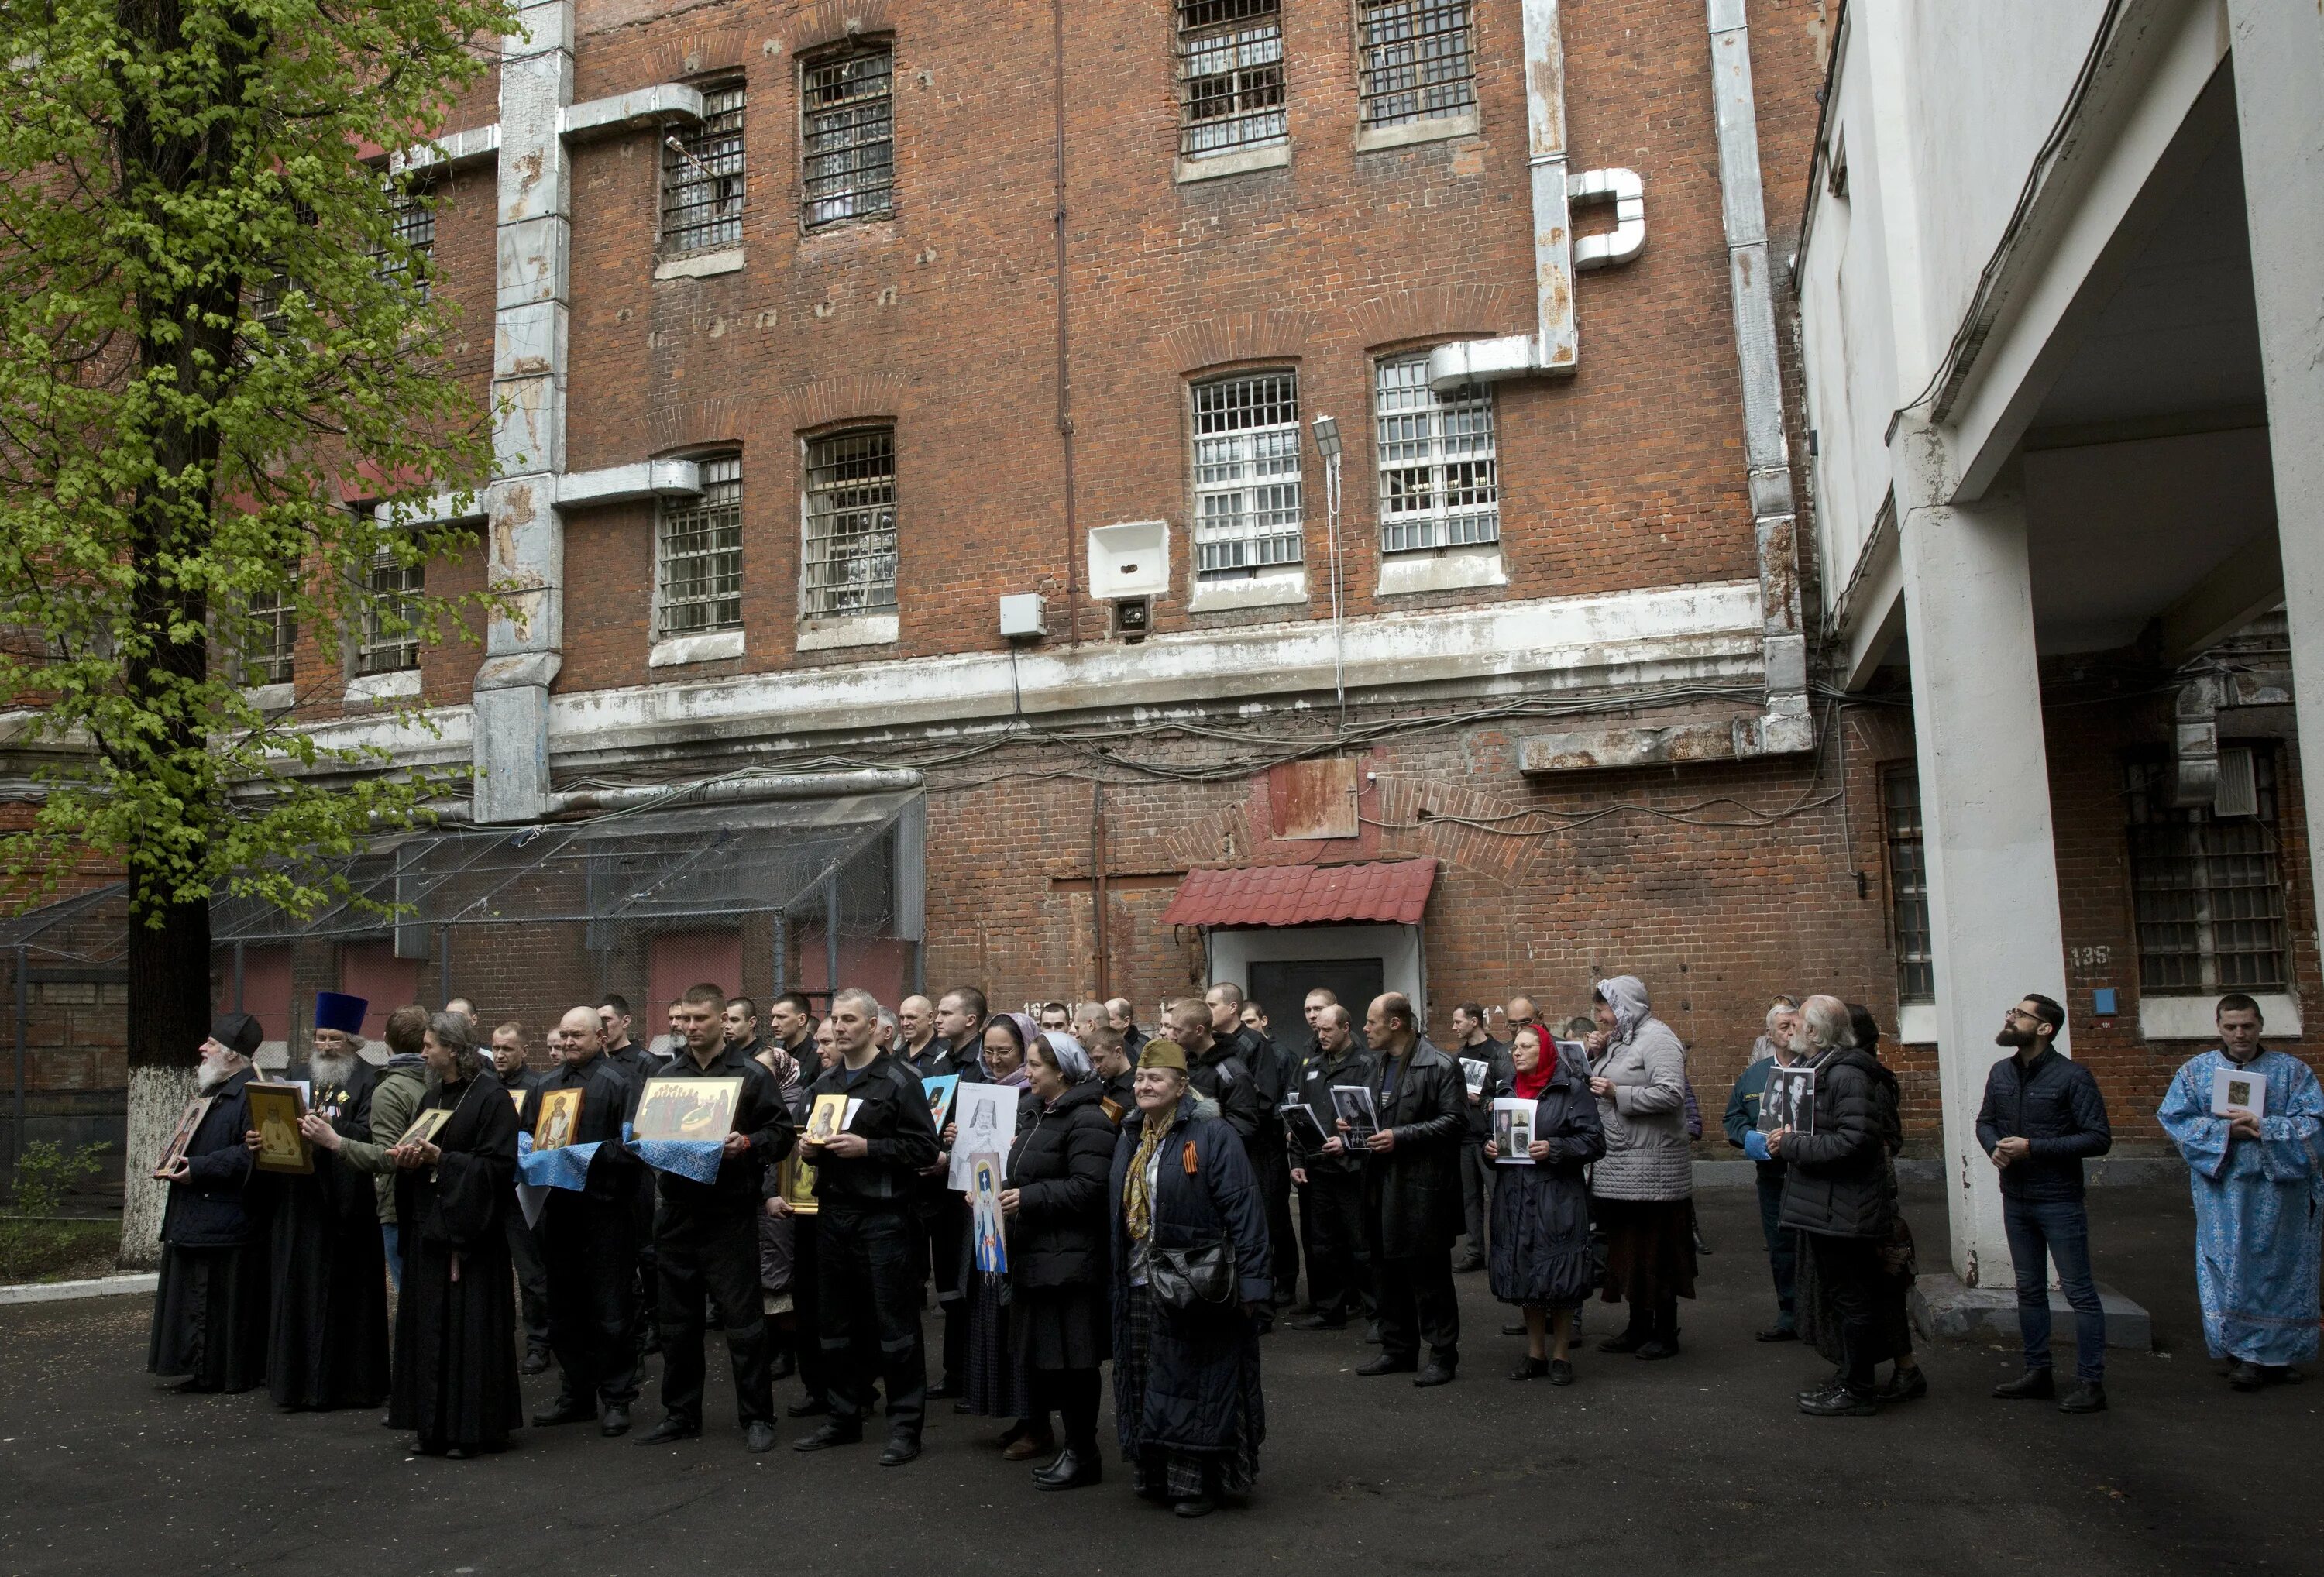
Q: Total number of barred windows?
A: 14